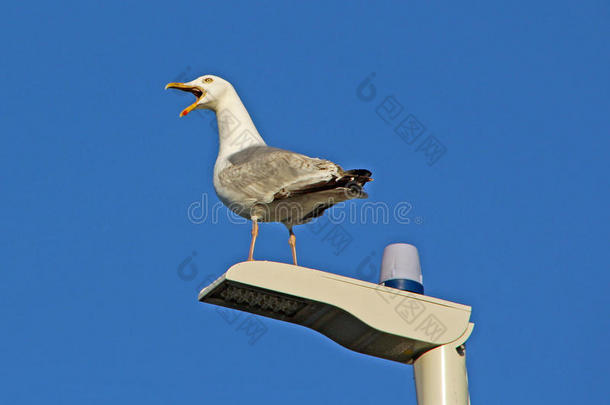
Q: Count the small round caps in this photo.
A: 1